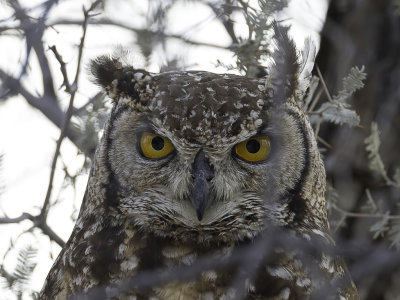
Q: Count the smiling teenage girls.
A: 0